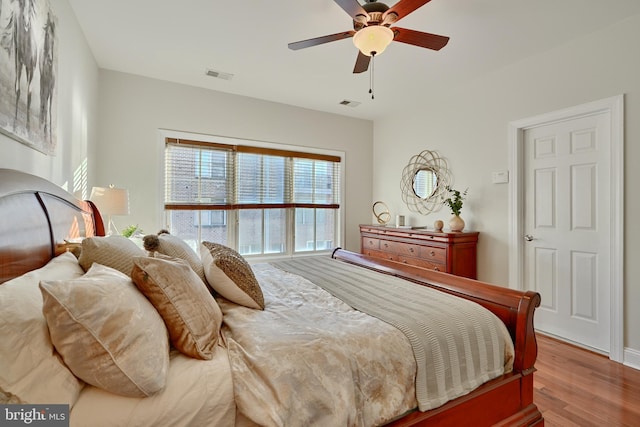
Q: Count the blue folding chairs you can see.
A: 0